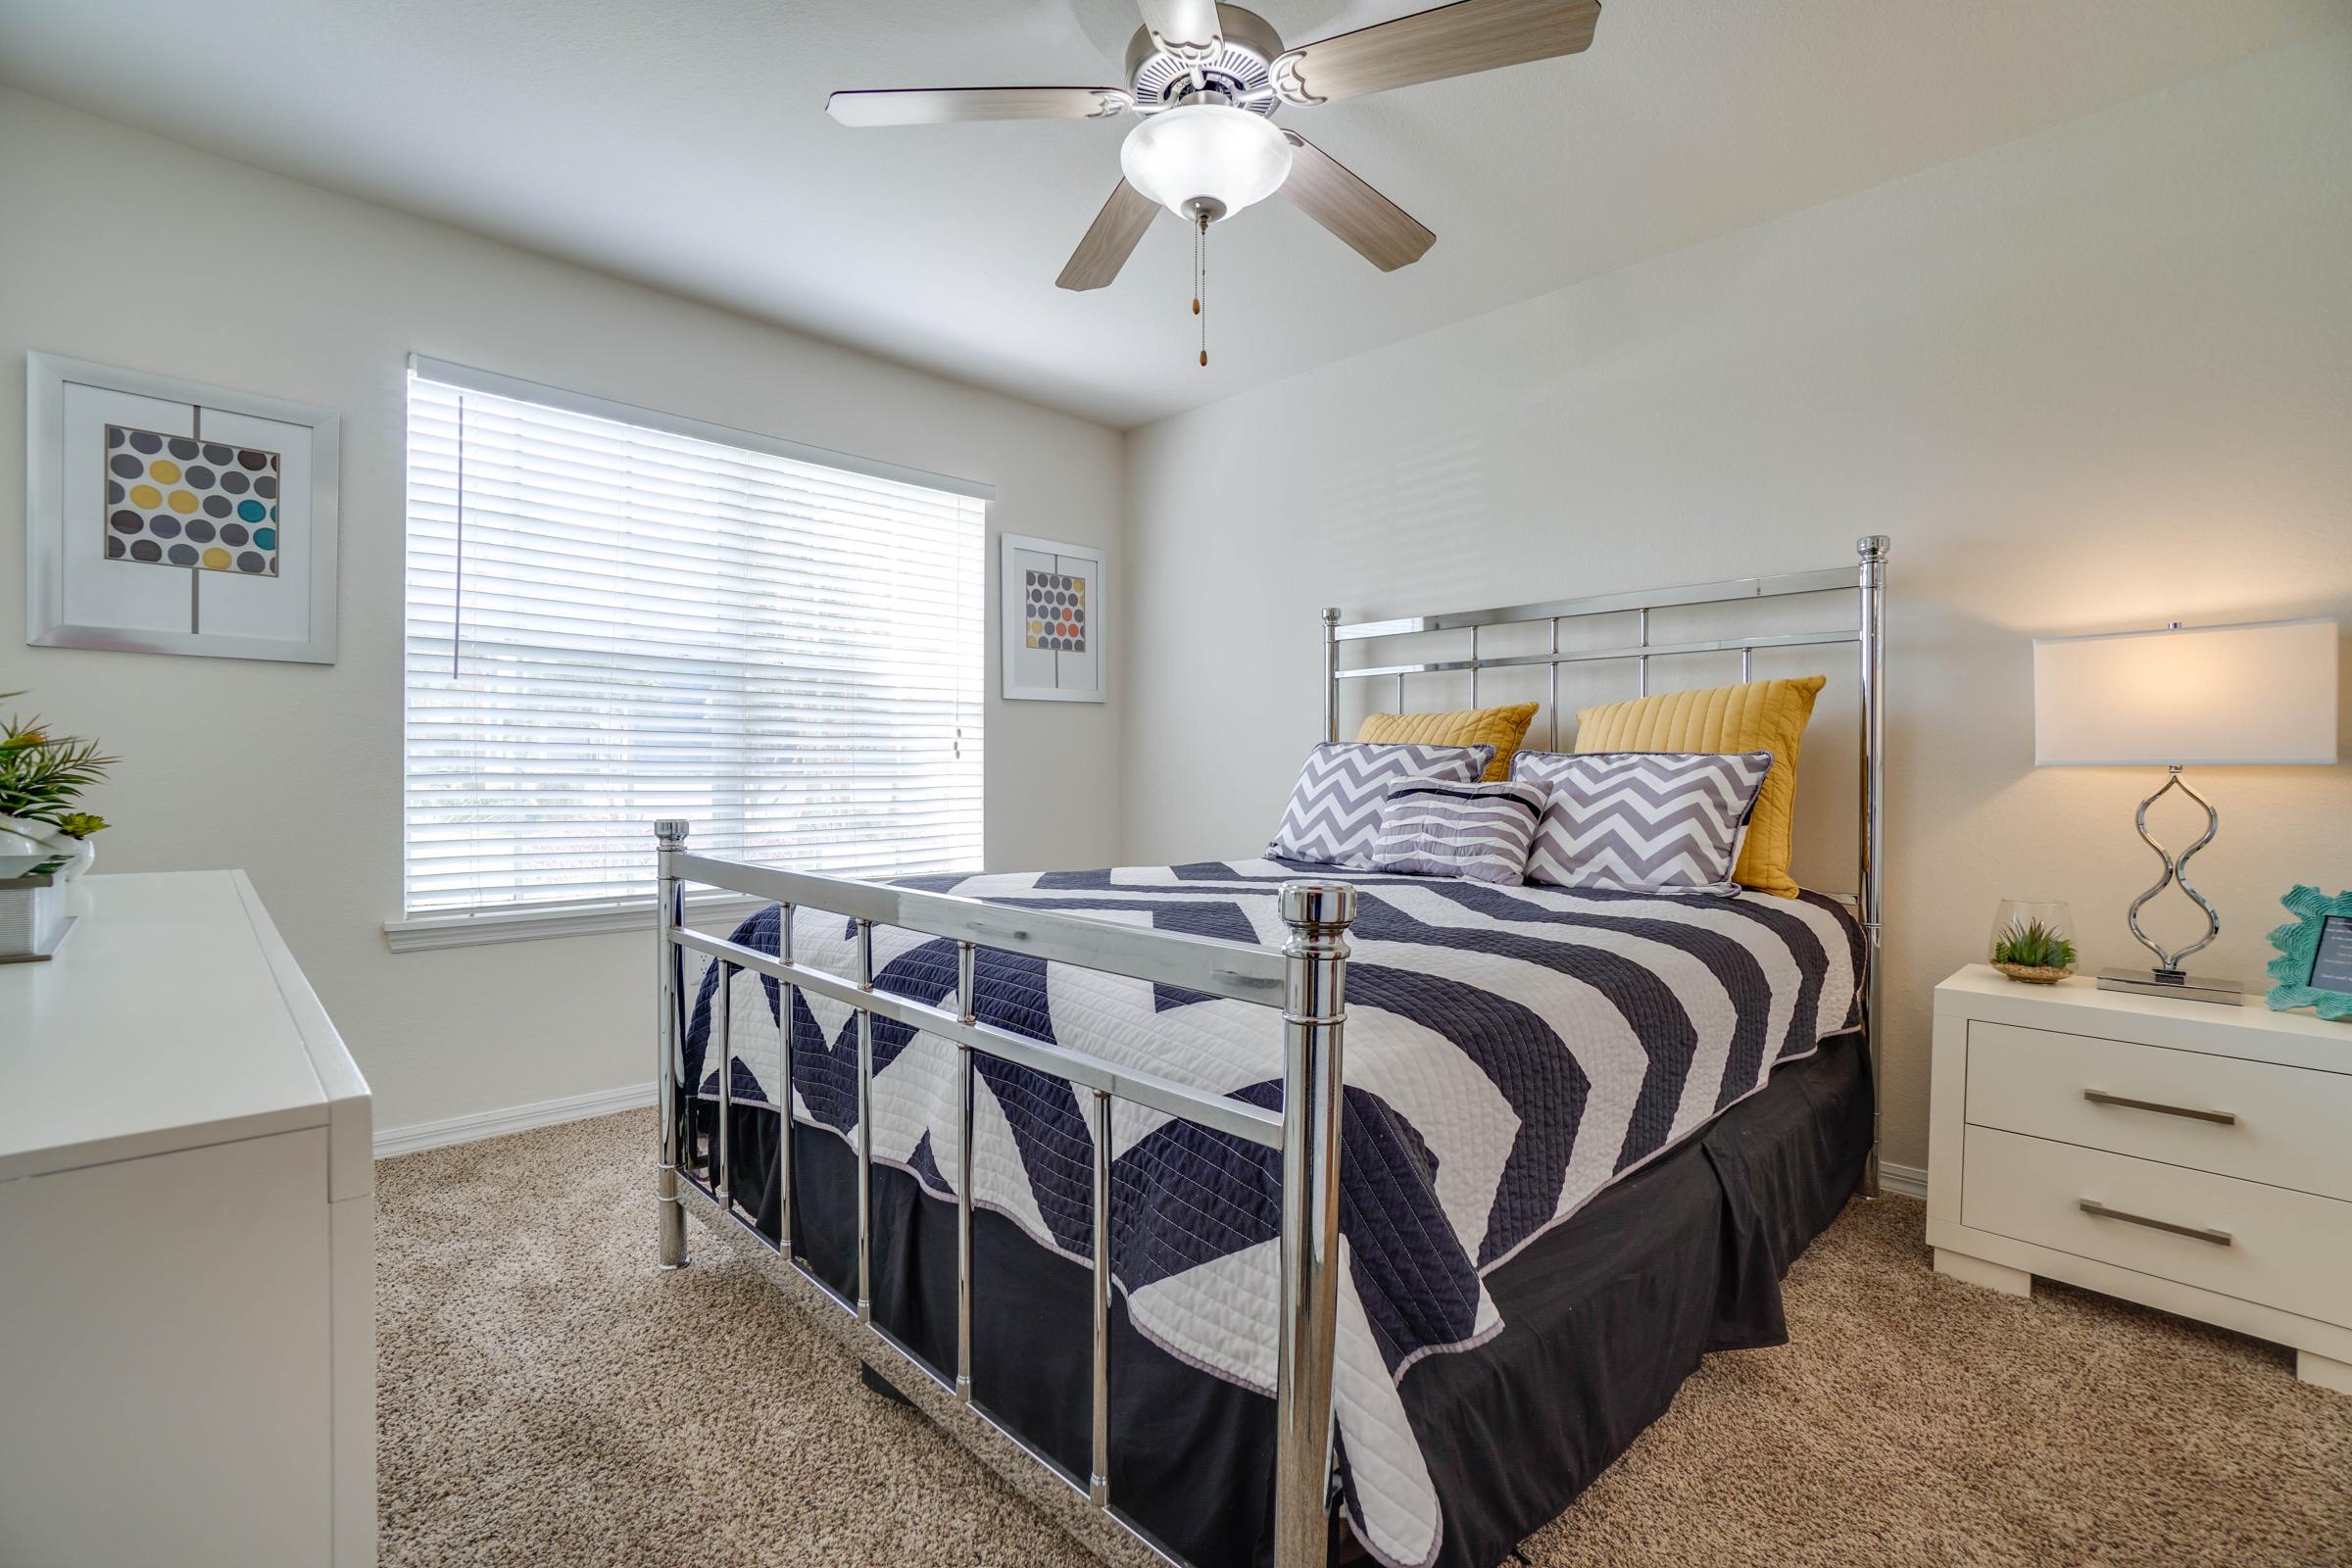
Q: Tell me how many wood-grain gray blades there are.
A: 5